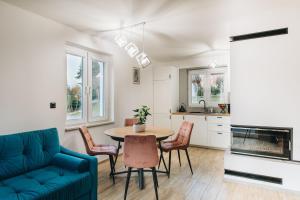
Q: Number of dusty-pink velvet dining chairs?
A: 4